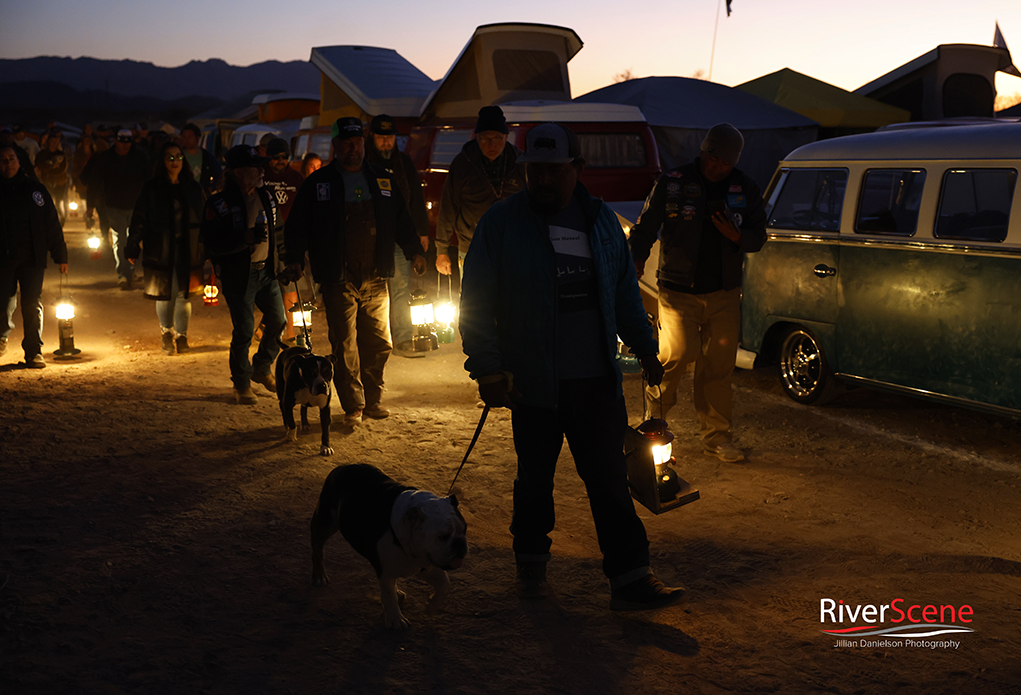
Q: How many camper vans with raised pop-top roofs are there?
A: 4